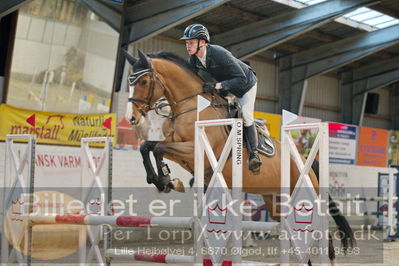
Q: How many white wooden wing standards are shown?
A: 4